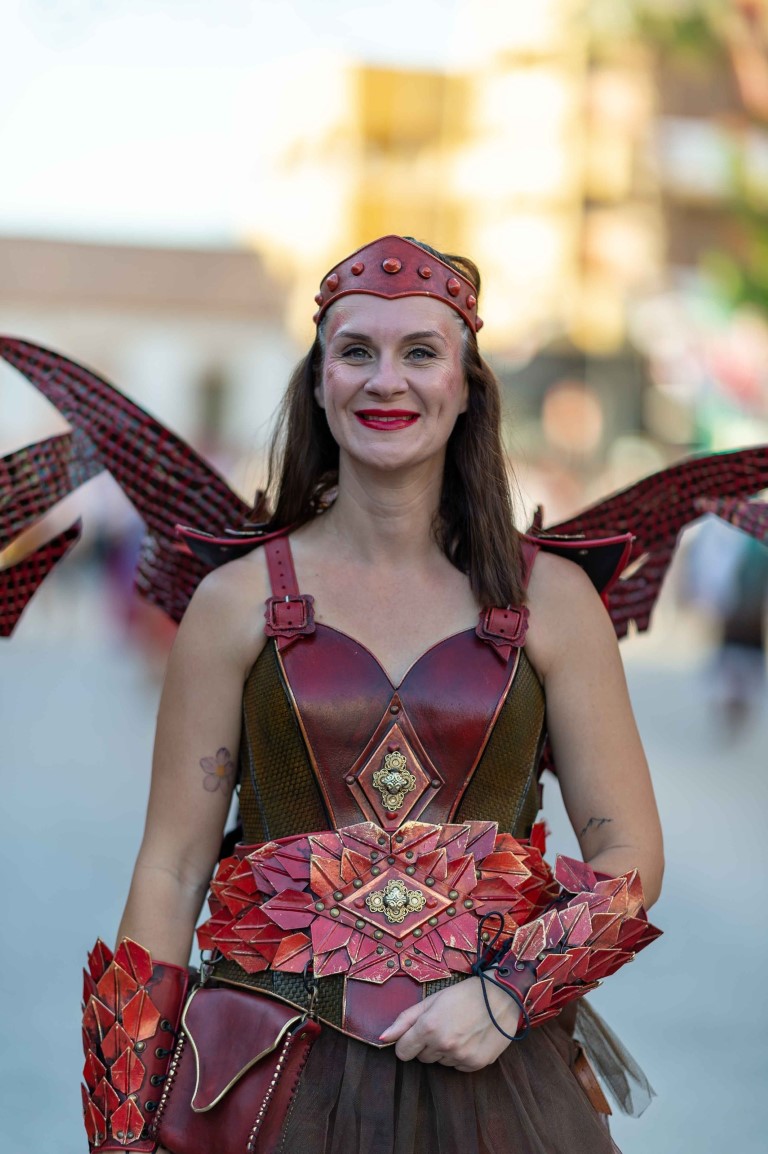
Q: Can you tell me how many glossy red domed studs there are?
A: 9